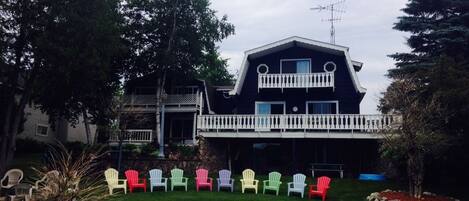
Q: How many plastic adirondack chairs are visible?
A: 10